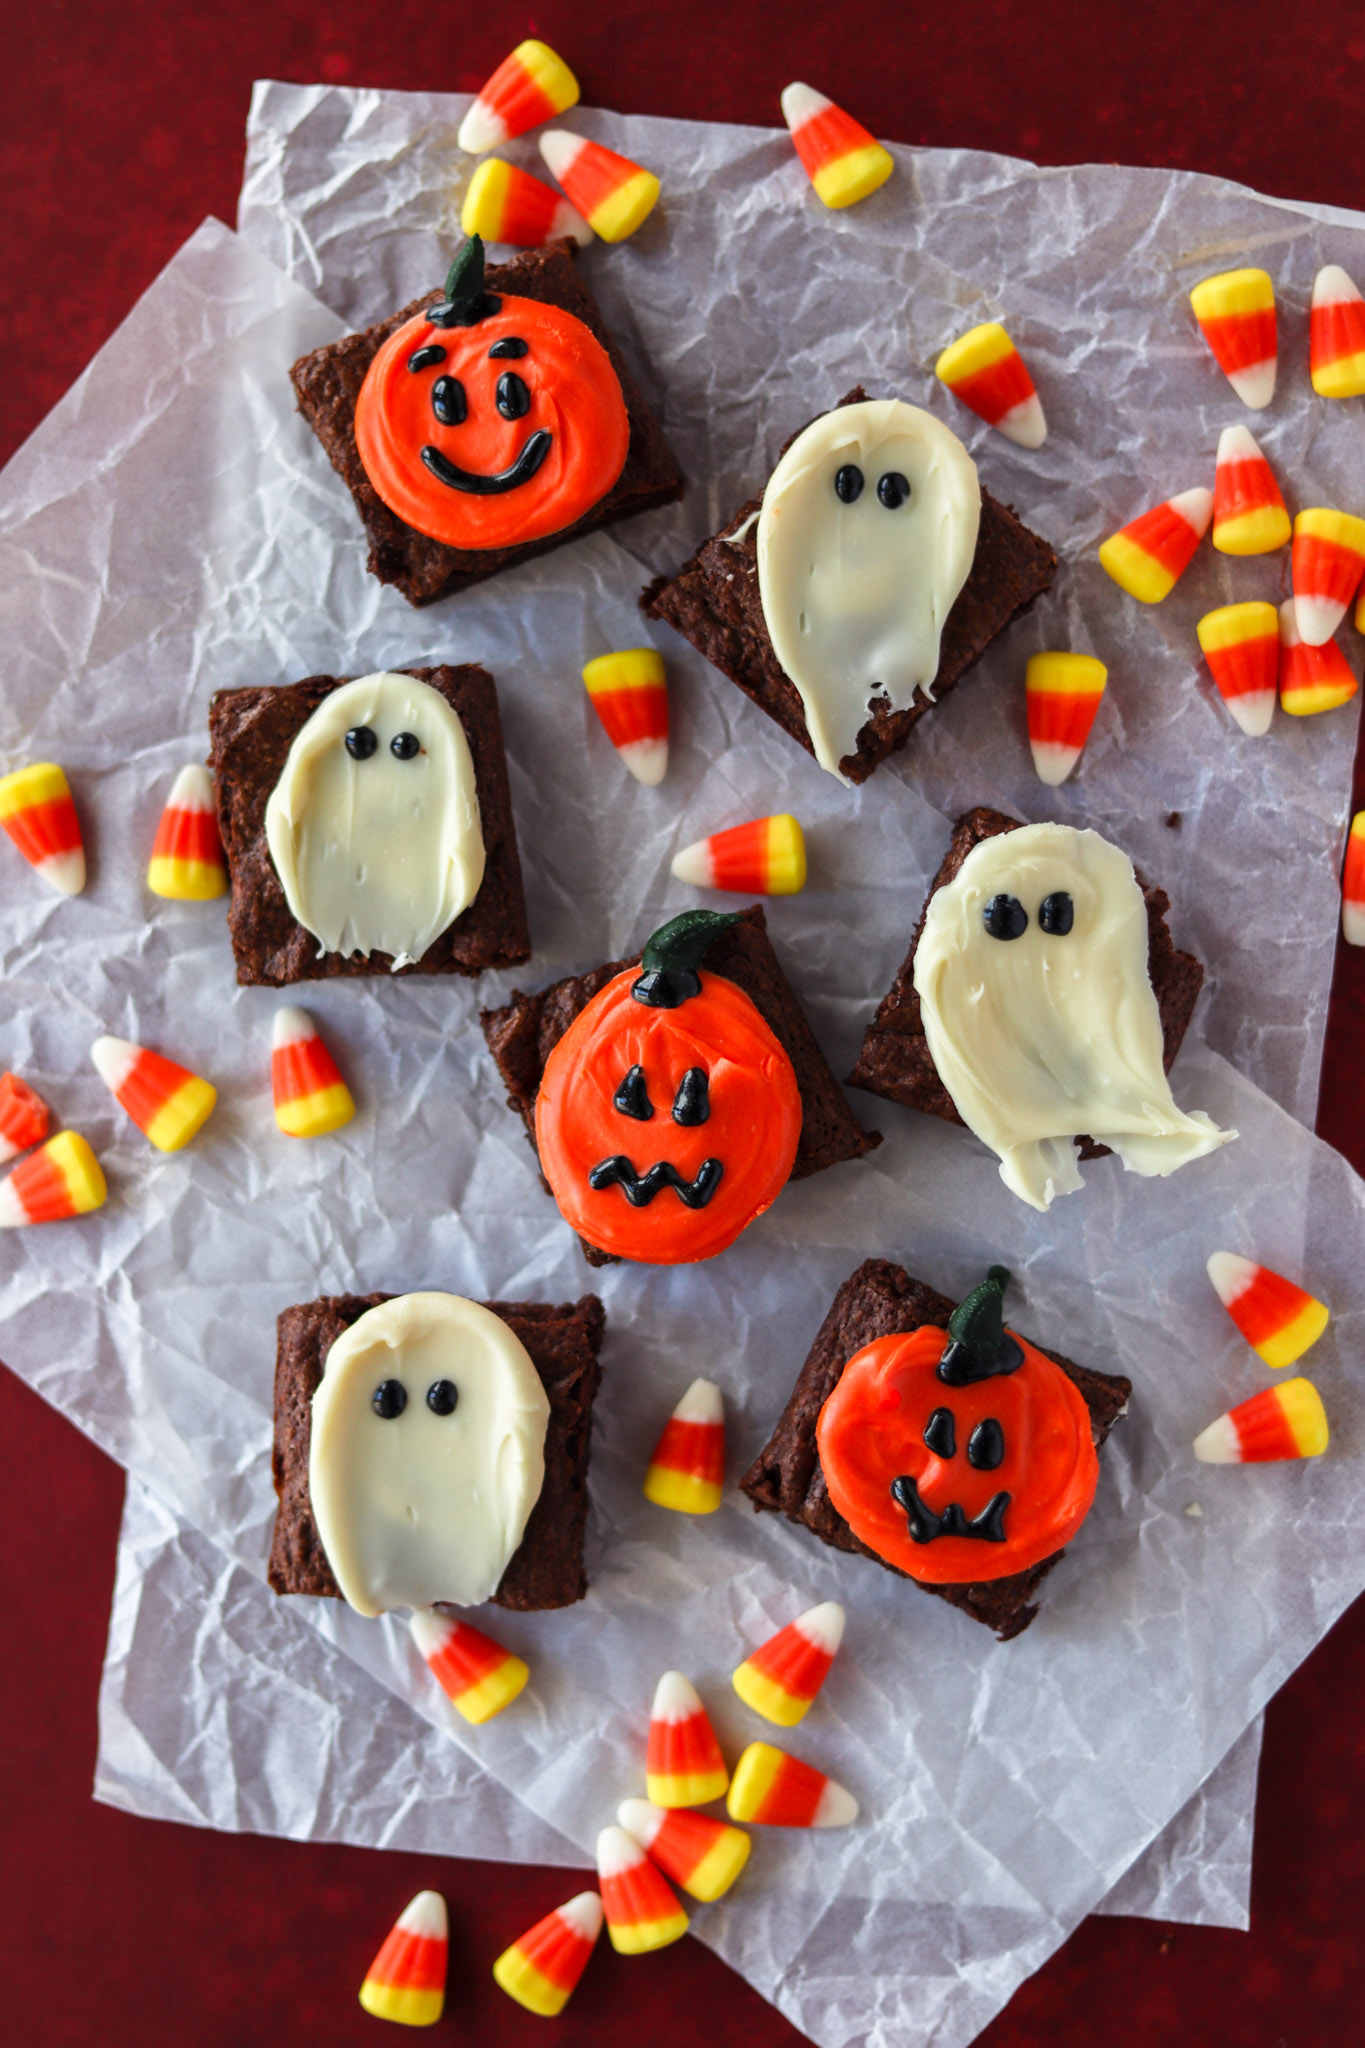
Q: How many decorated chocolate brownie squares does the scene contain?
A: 7